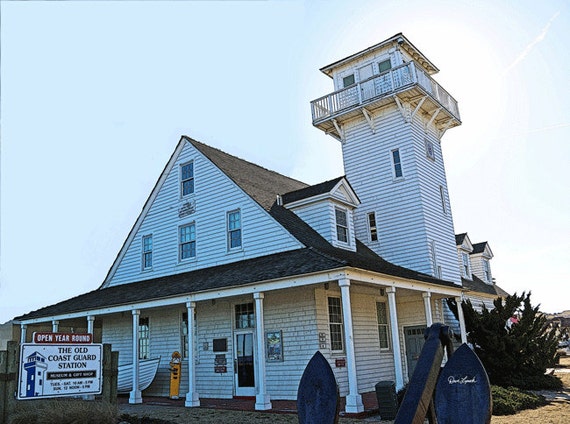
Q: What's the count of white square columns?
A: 10